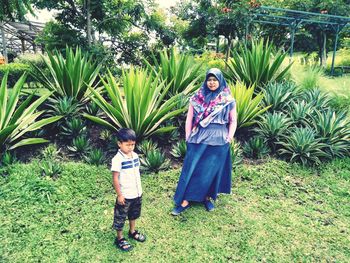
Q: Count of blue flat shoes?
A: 2